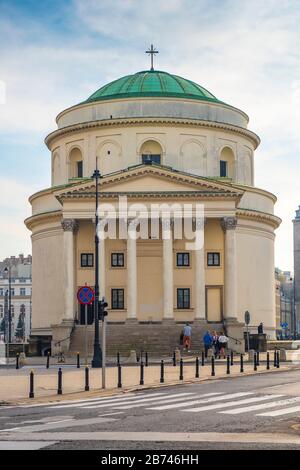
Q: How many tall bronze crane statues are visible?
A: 0